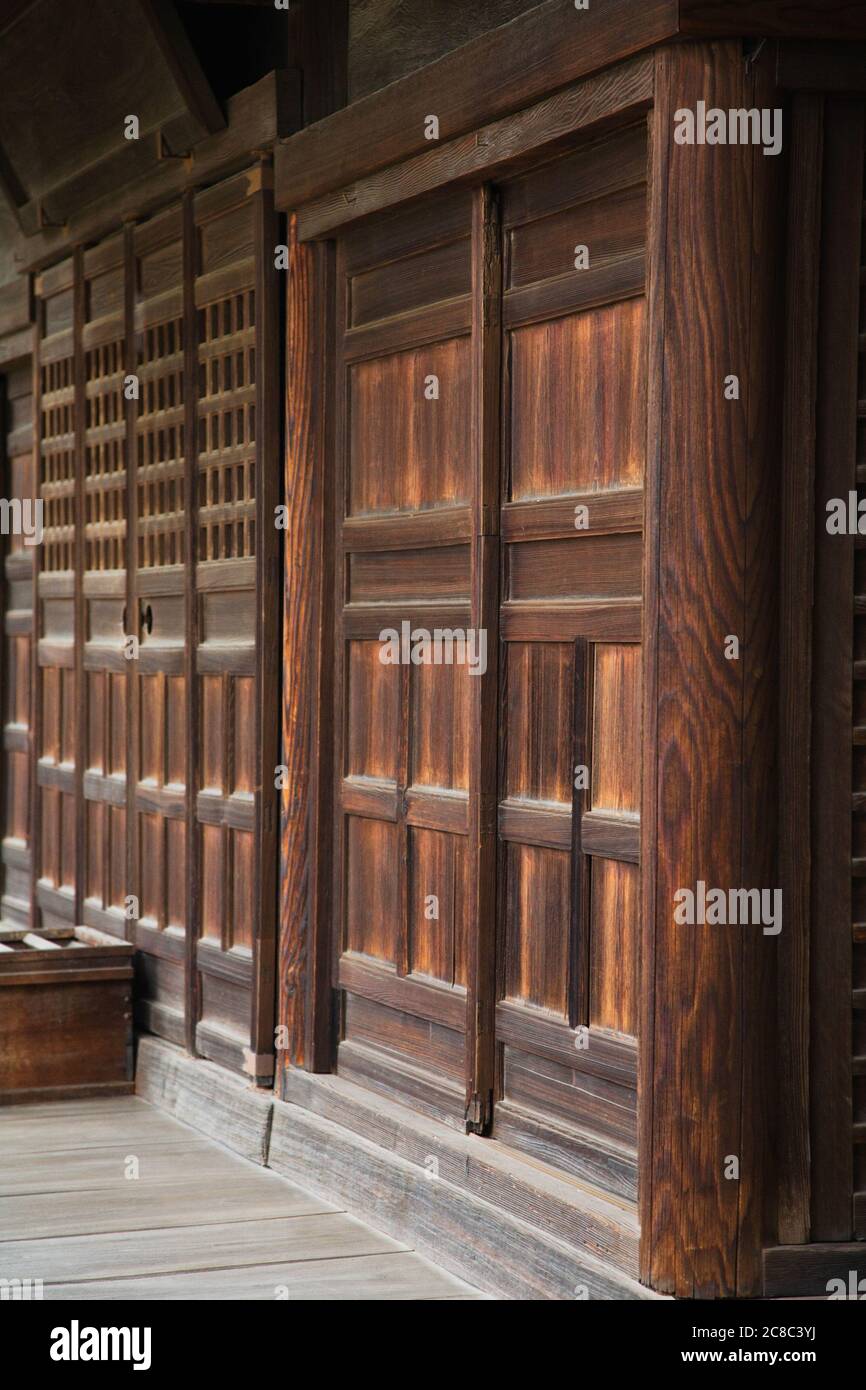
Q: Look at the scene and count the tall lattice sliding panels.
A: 4